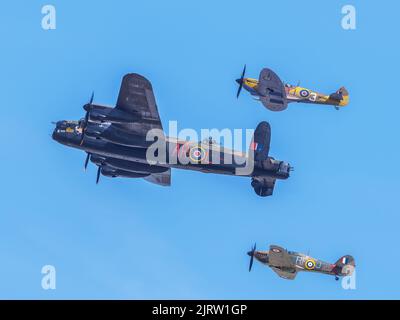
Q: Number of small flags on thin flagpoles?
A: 0